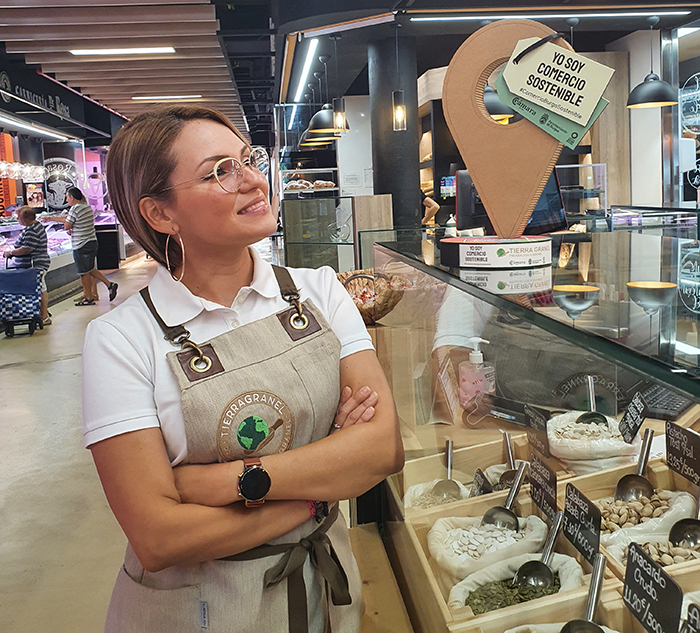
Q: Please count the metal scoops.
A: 8